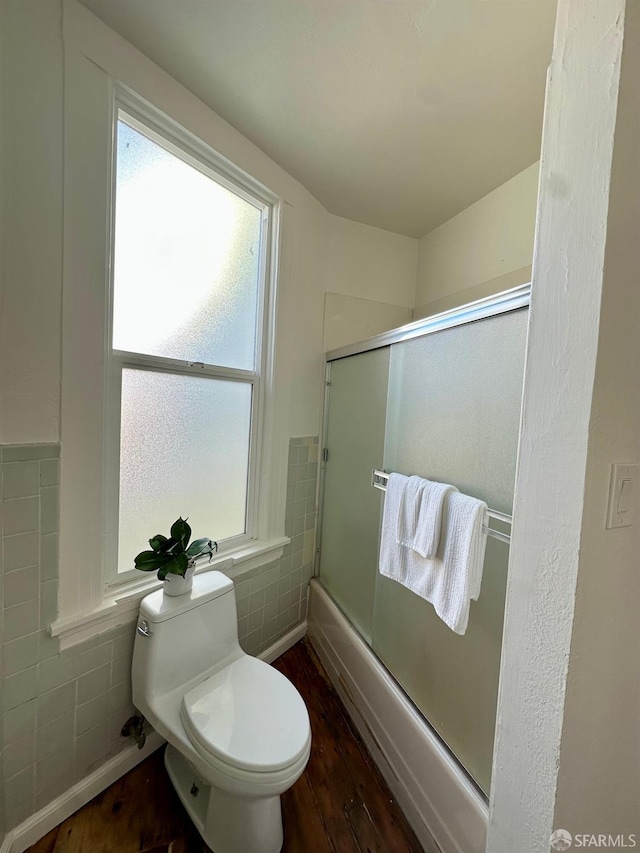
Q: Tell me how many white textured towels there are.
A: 2